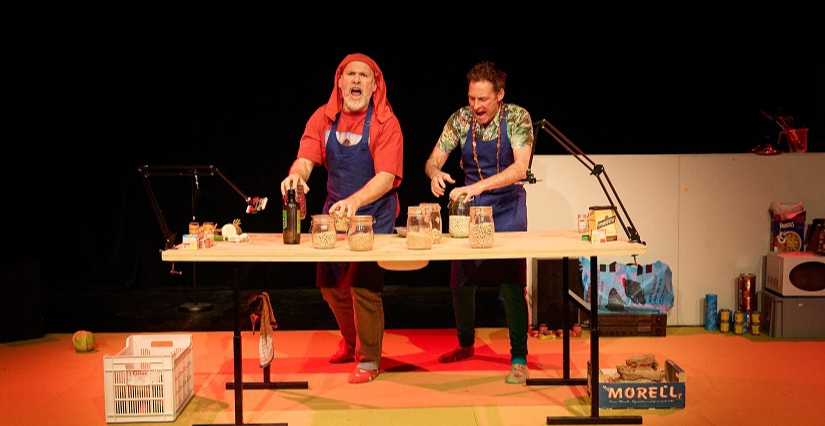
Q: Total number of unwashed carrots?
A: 0